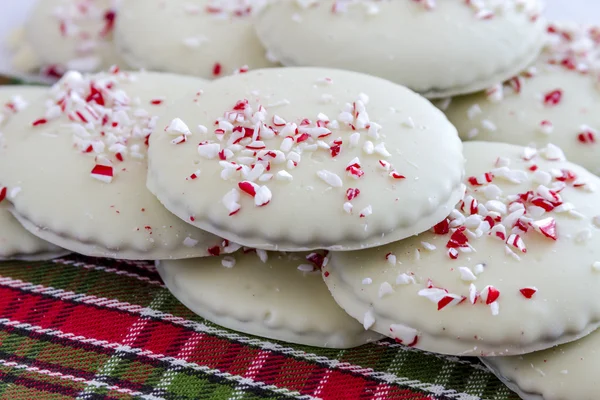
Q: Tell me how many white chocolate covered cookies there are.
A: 10